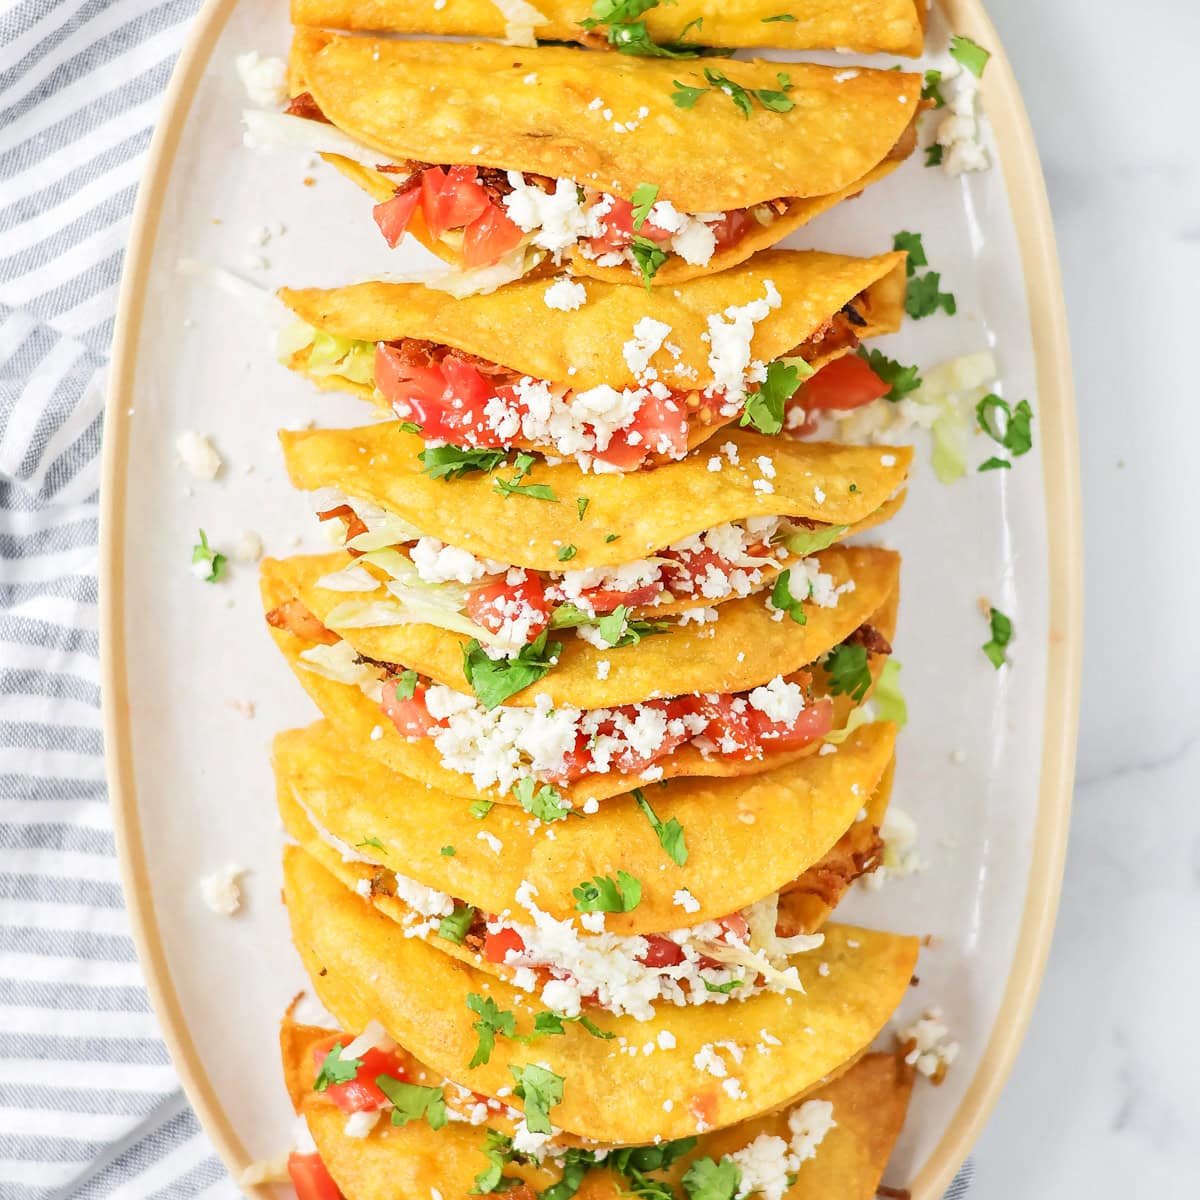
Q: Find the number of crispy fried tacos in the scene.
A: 8